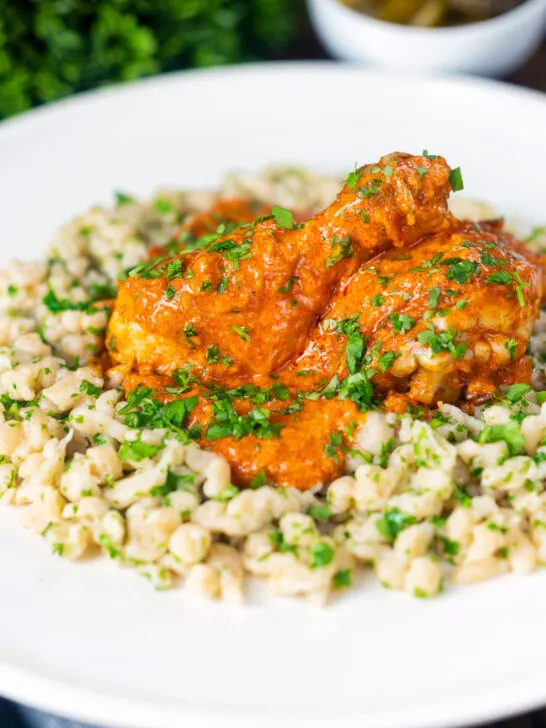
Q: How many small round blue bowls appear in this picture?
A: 0